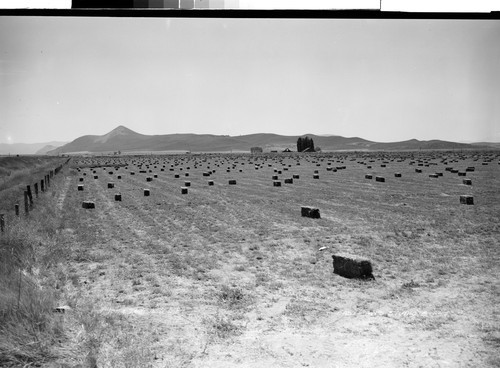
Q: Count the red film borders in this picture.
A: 0